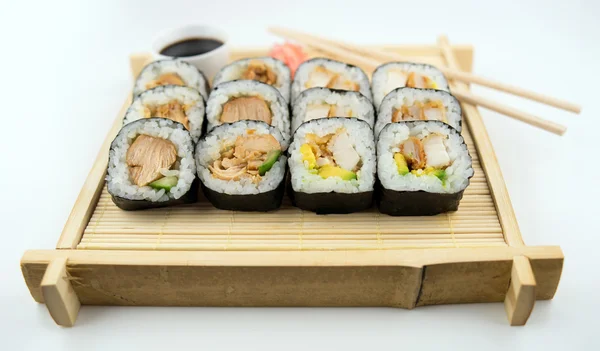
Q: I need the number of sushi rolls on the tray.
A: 12